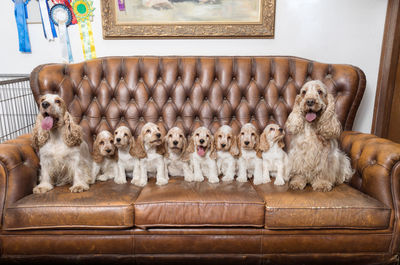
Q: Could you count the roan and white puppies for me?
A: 8